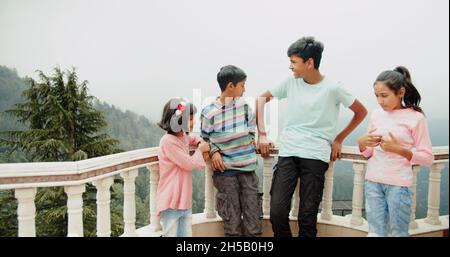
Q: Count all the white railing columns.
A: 12